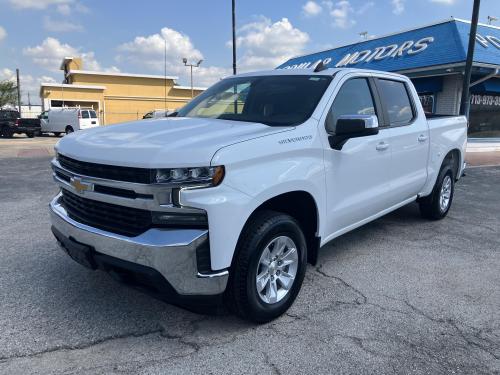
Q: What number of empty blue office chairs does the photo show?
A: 0